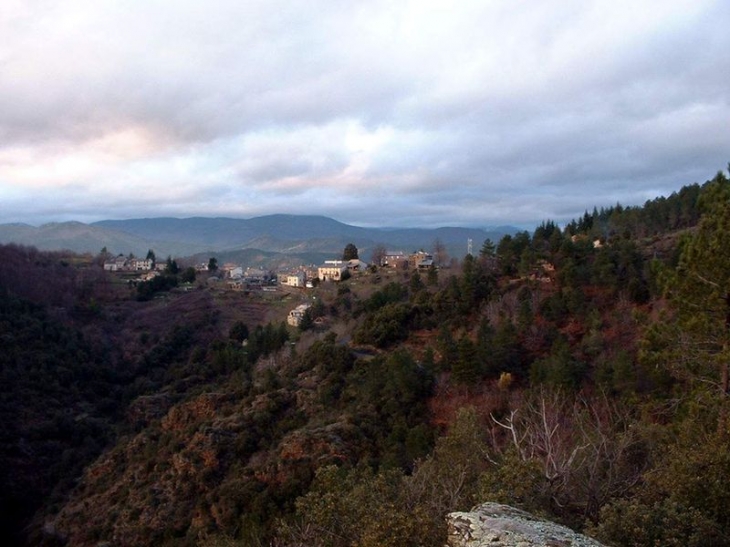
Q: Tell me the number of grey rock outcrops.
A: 1